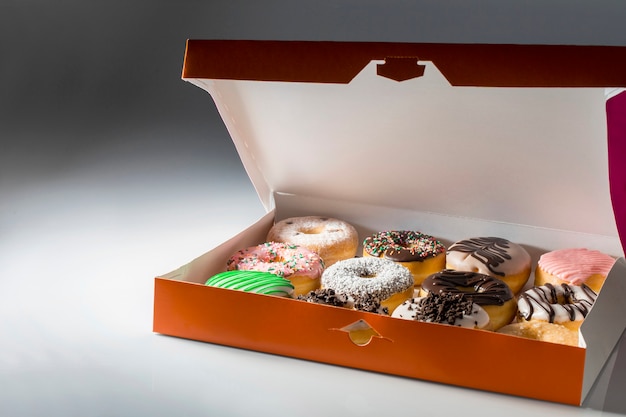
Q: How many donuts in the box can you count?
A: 12